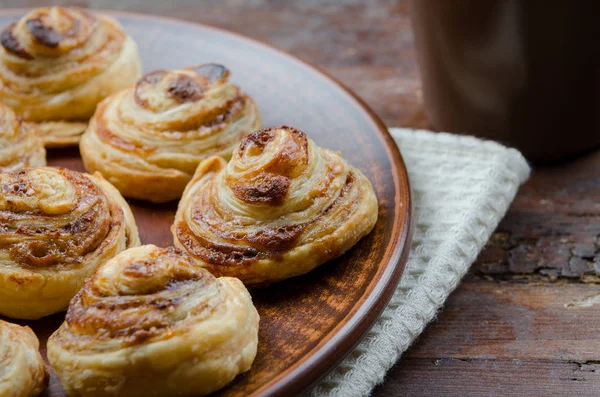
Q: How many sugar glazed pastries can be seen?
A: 7